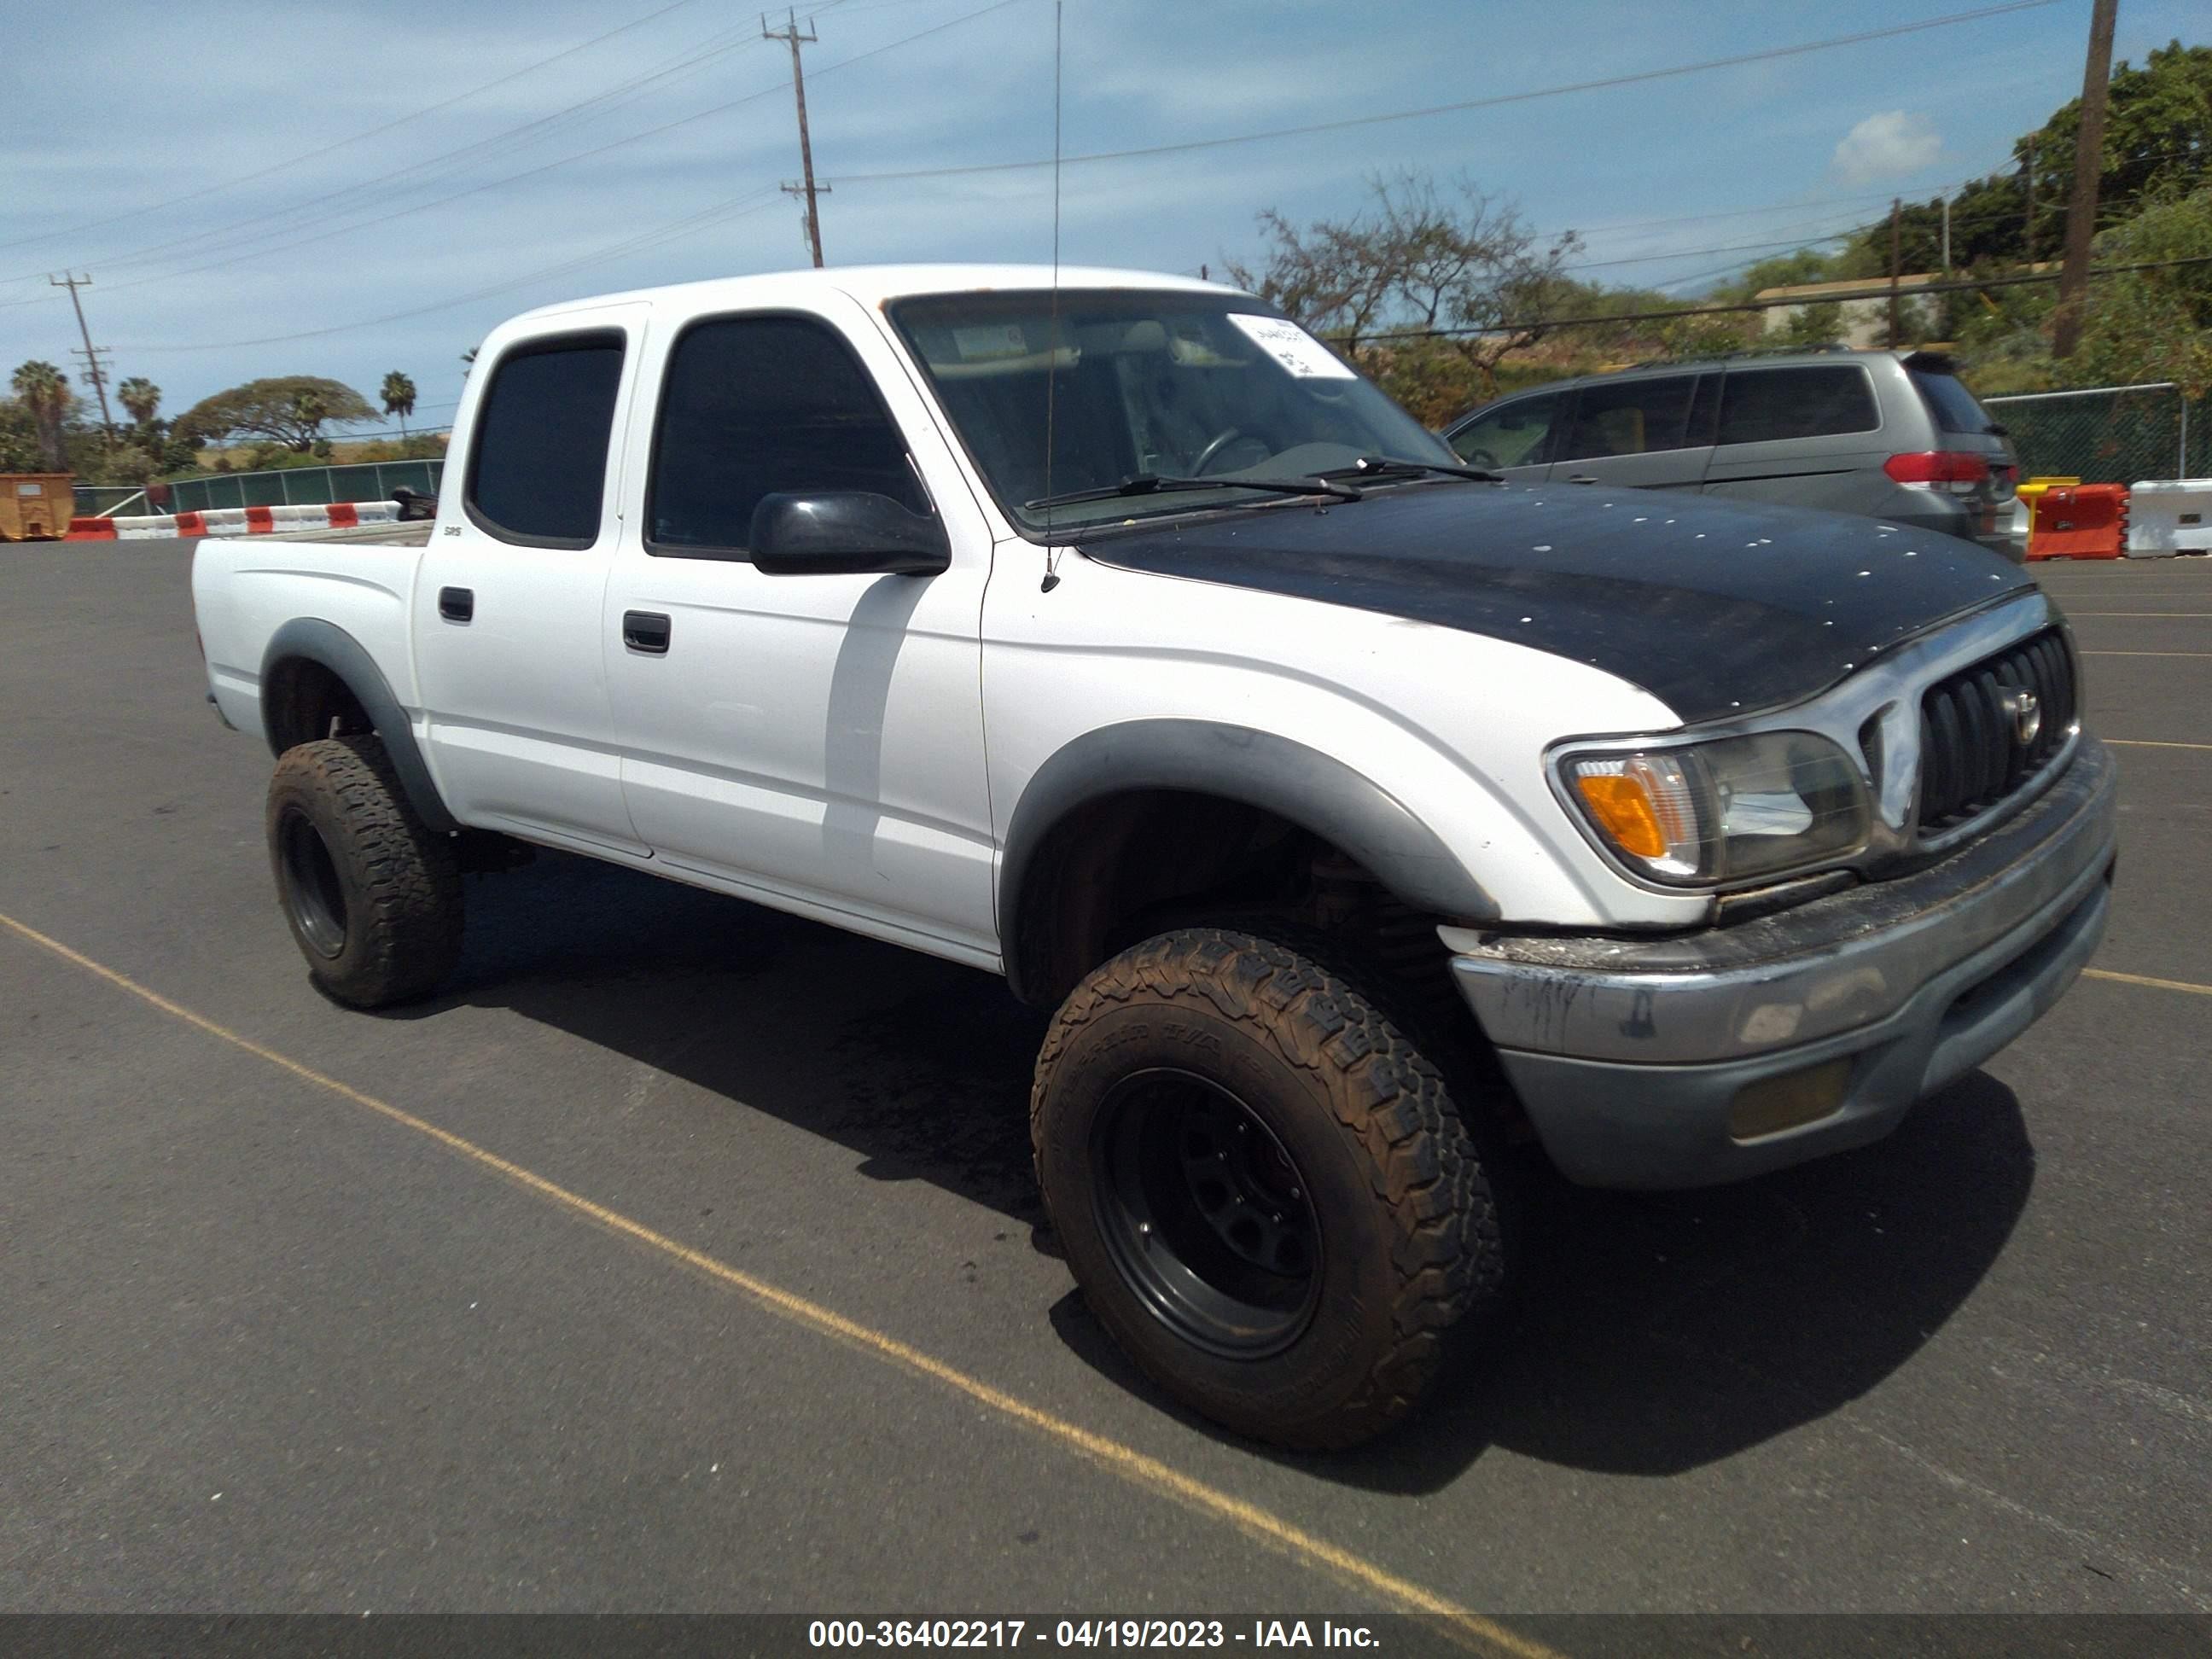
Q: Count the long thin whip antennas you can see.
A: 1